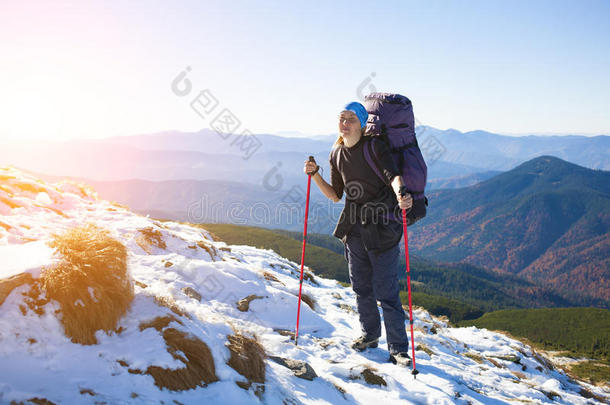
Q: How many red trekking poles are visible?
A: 2